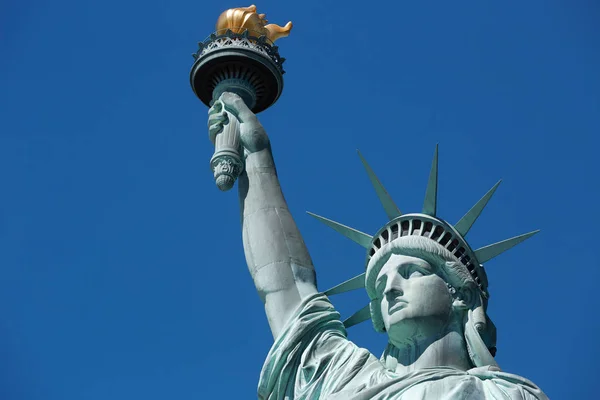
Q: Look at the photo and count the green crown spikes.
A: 7